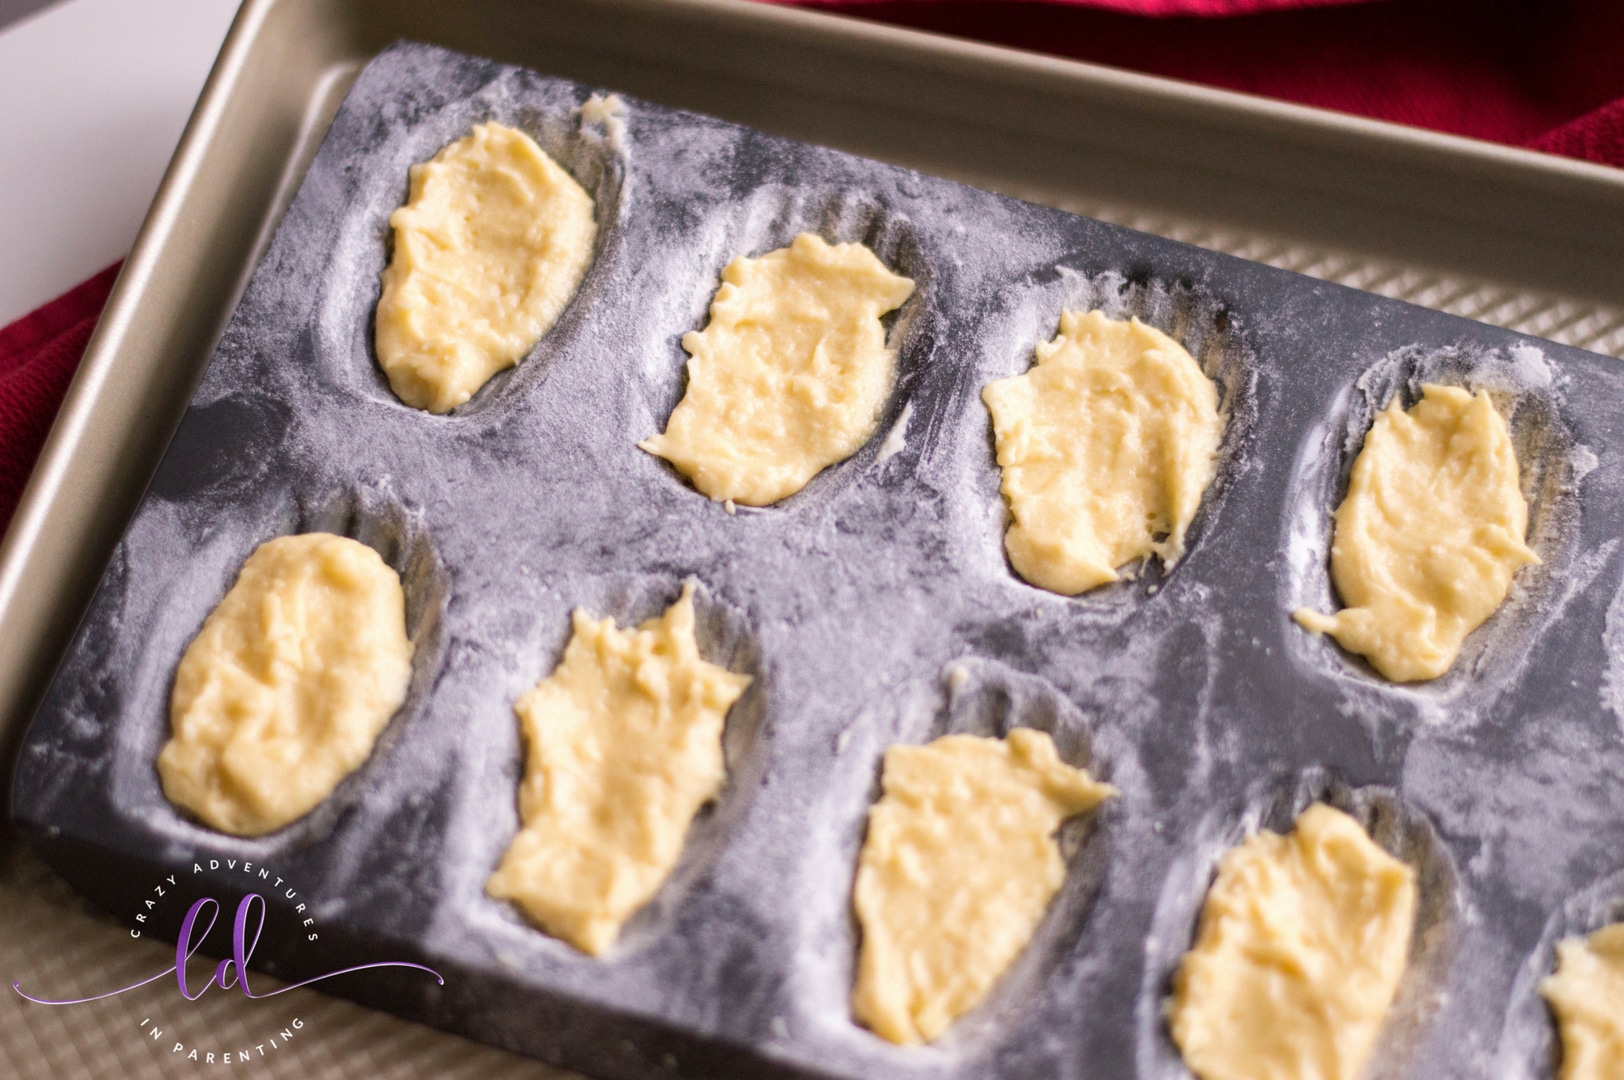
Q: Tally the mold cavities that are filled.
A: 9